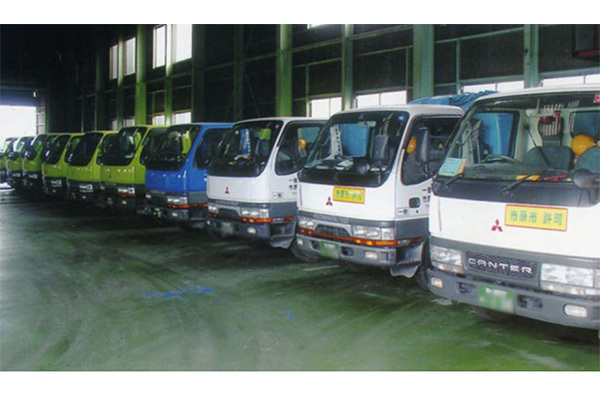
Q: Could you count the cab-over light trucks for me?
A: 10